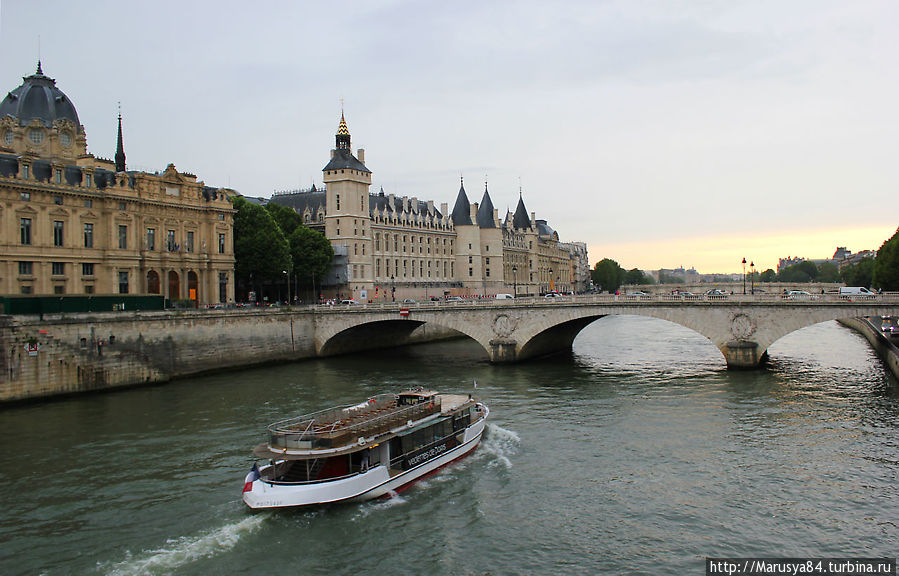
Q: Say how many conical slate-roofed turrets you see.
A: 3